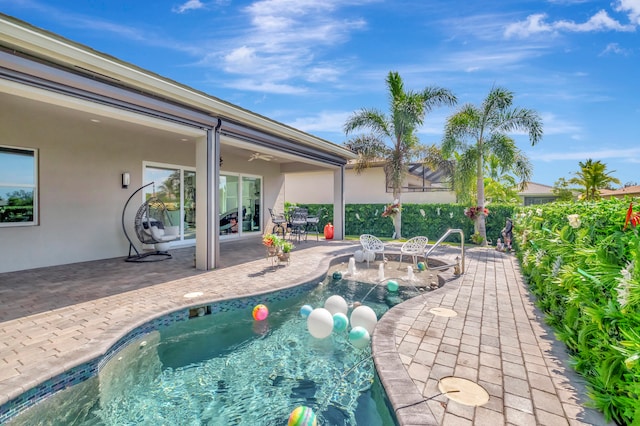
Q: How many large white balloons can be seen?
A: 3